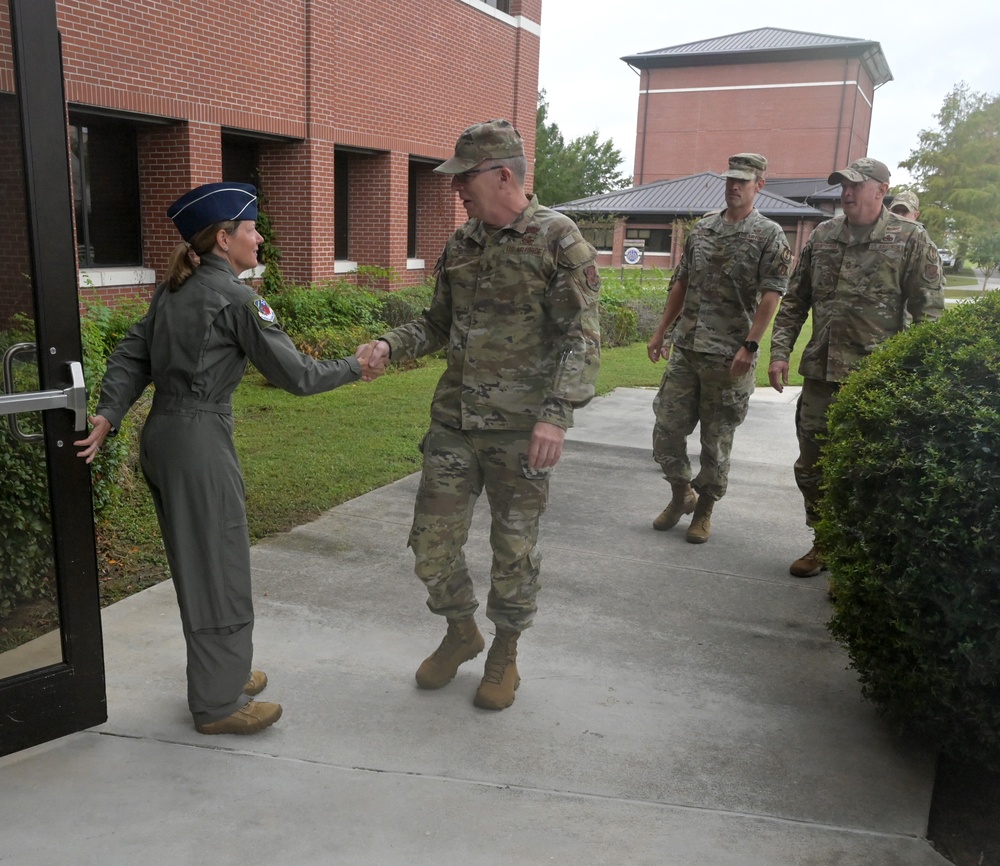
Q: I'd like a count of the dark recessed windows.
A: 4